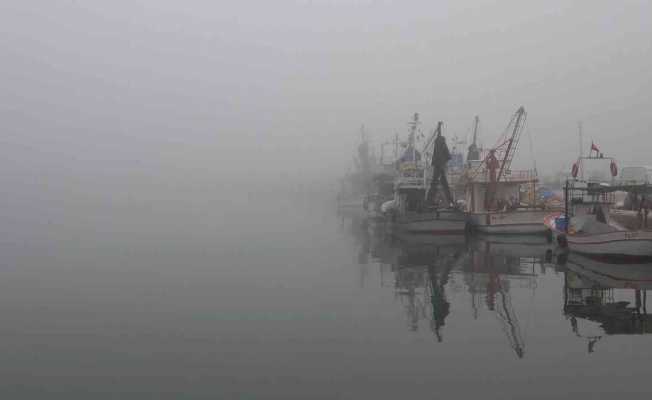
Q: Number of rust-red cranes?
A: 1